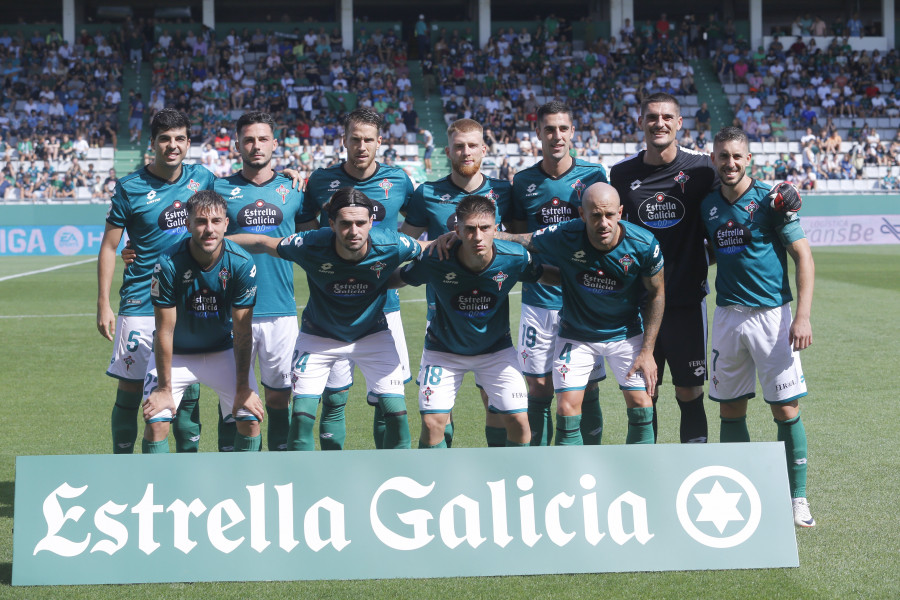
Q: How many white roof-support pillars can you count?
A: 7